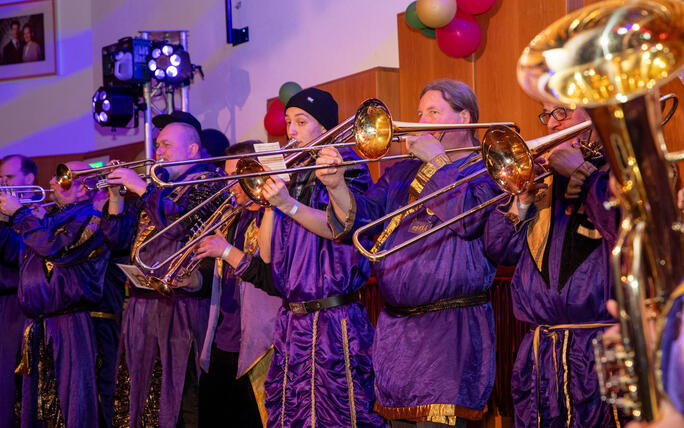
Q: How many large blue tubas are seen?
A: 0